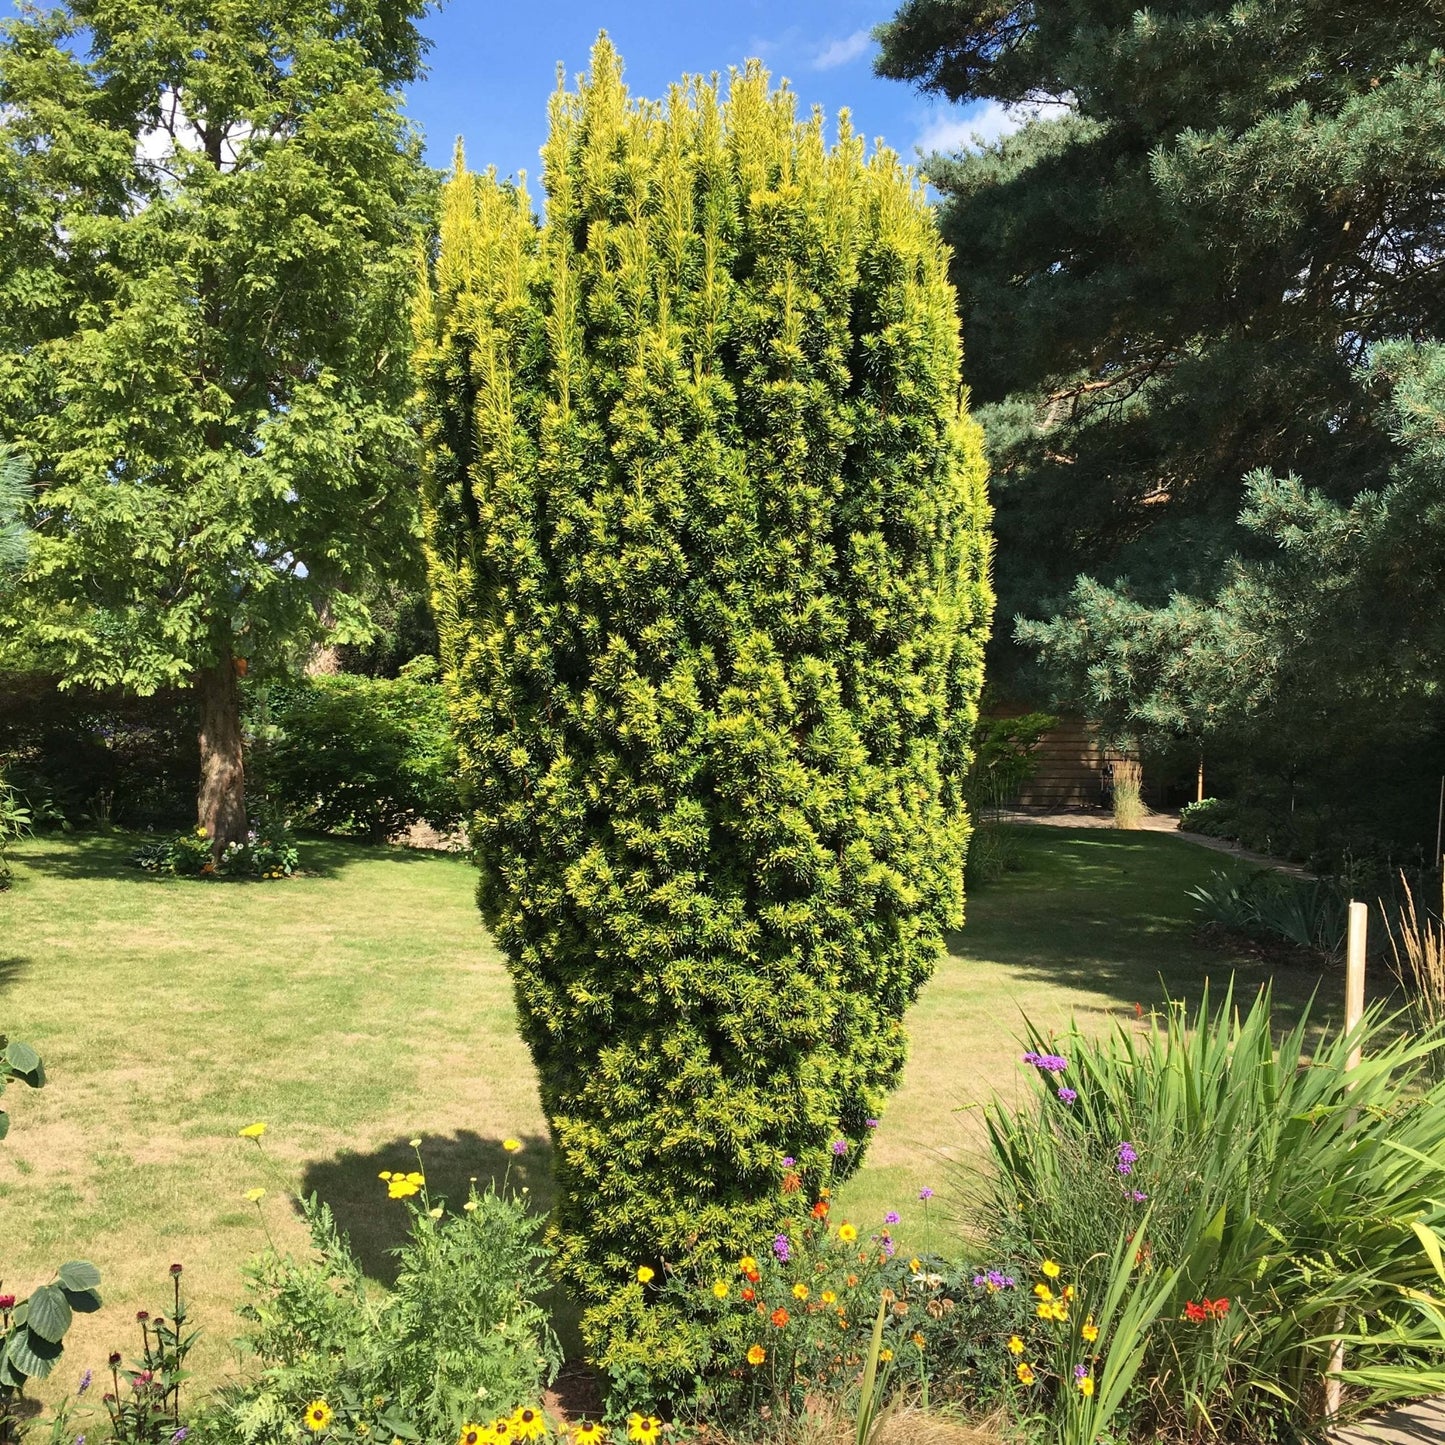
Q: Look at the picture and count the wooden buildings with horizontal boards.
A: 1